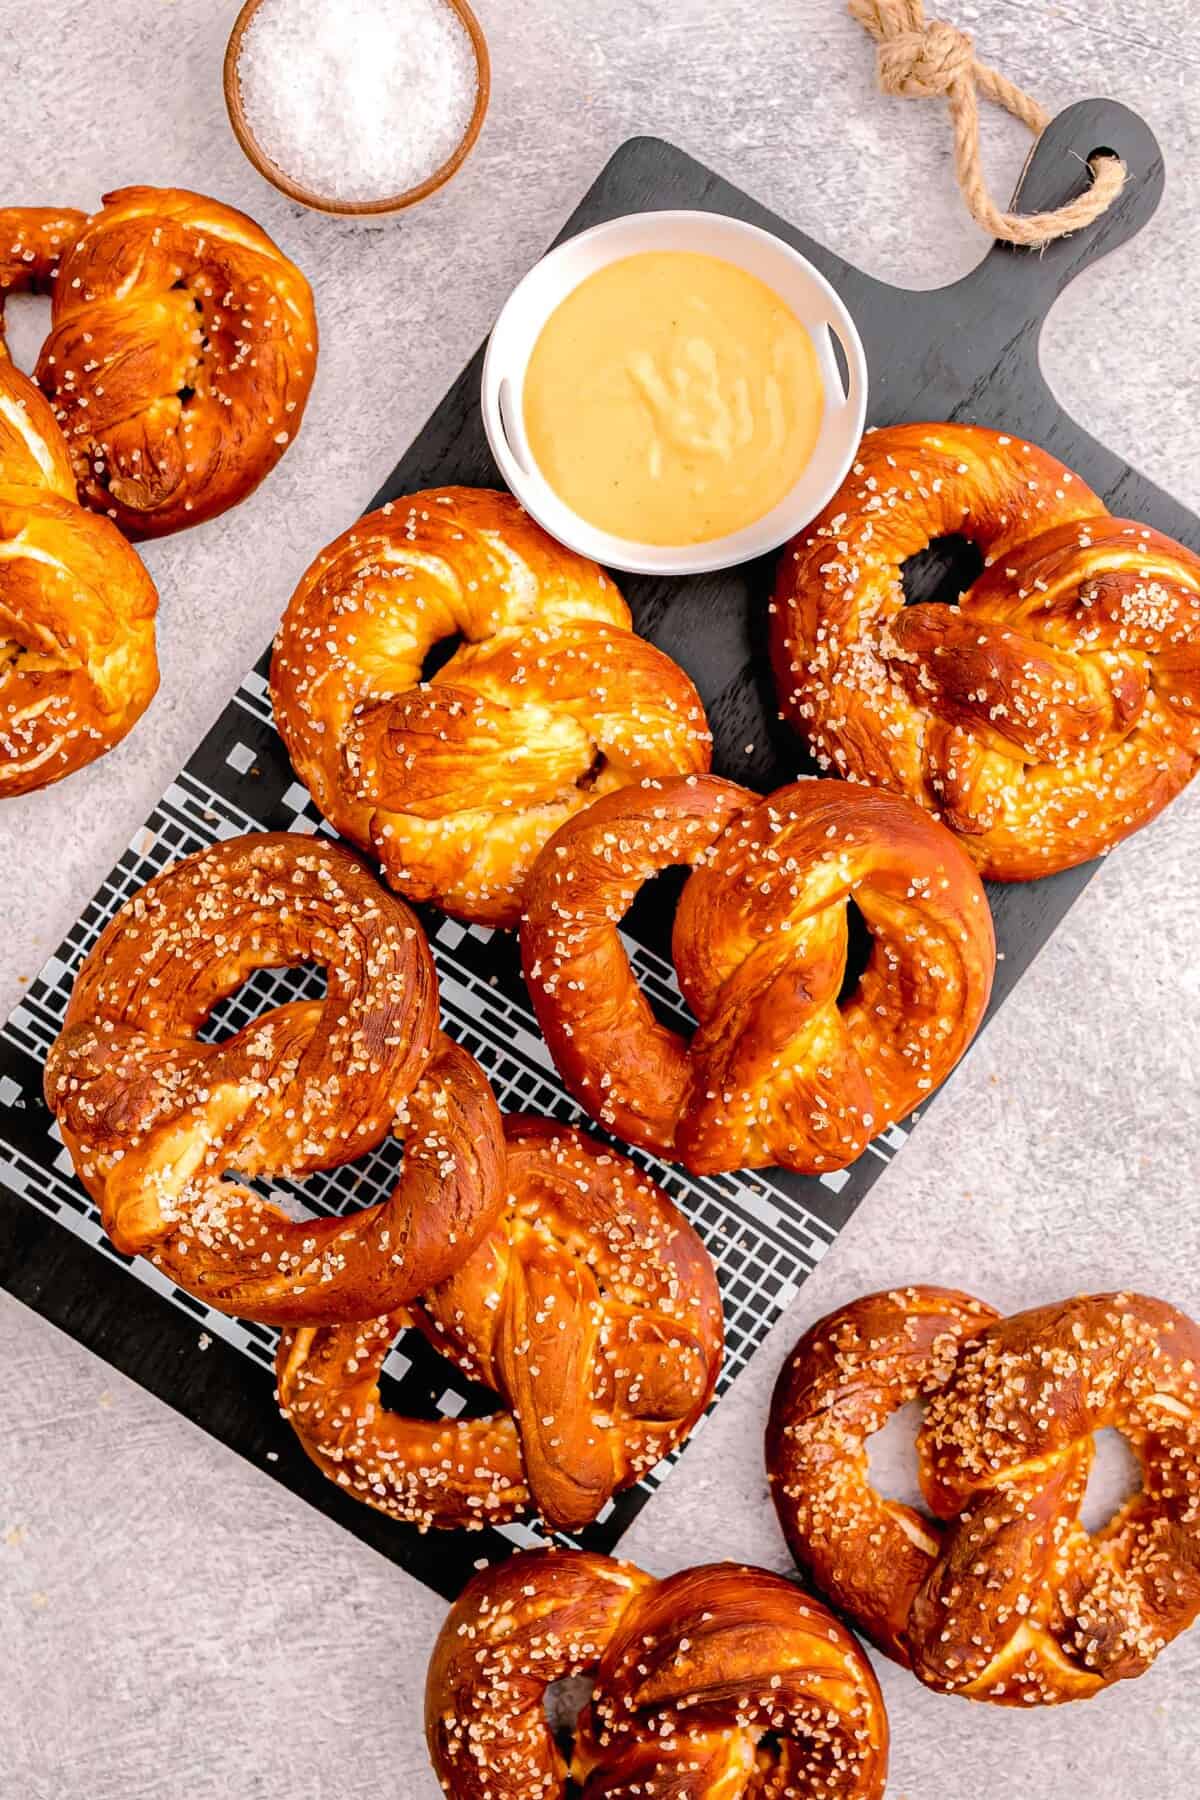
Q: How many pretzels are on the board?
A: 5